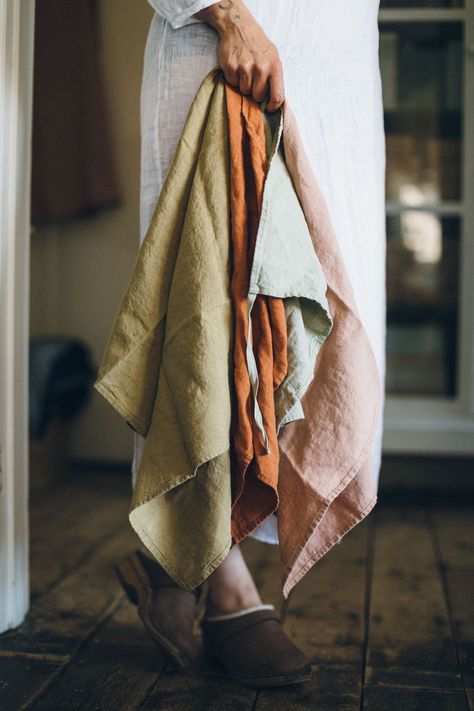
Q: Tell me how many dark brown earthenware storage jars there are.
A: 0